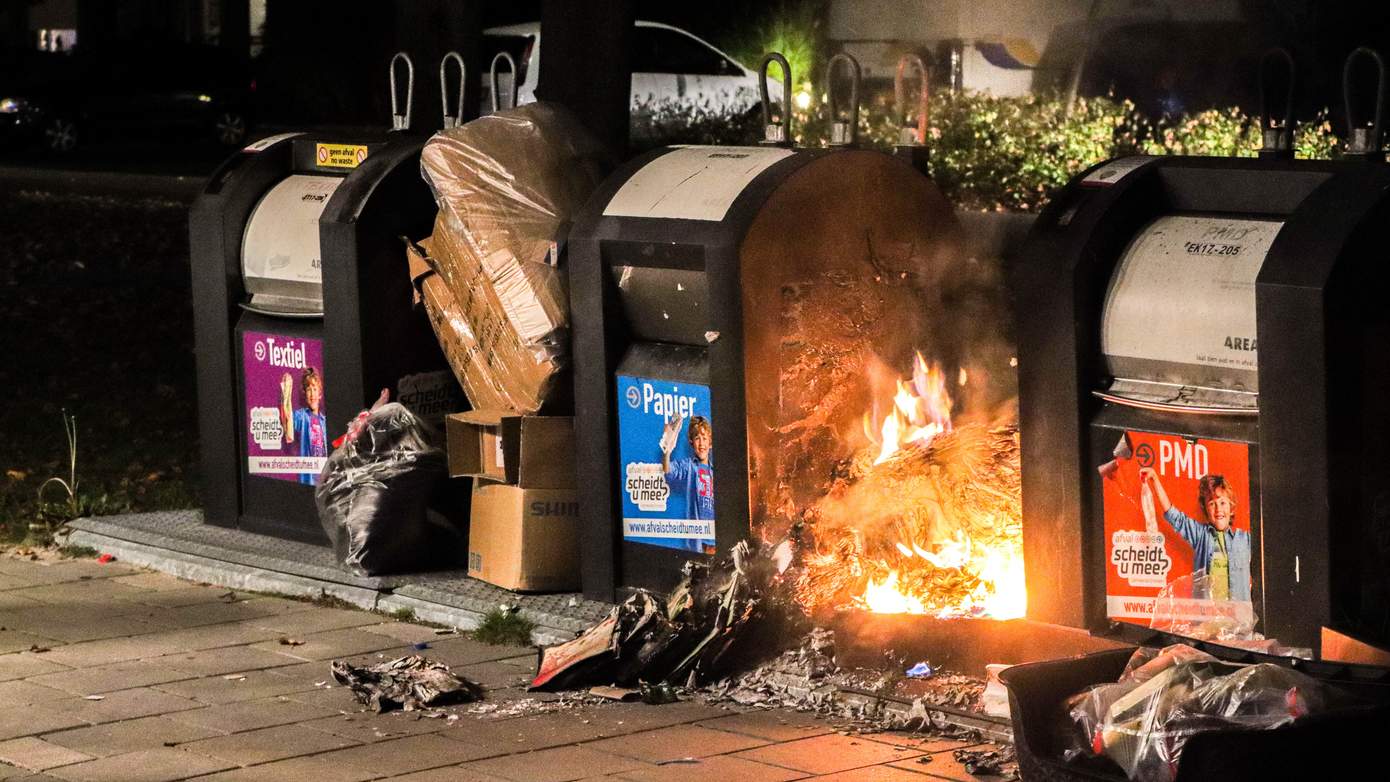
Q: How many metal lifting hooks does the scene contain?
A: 8